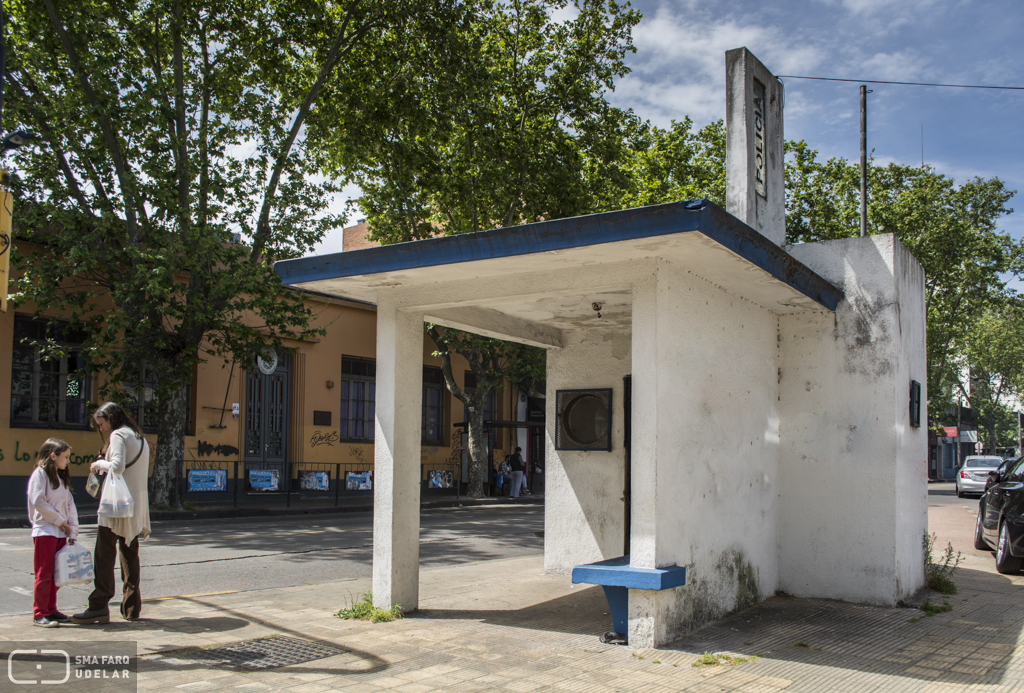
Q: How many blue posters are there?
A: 5